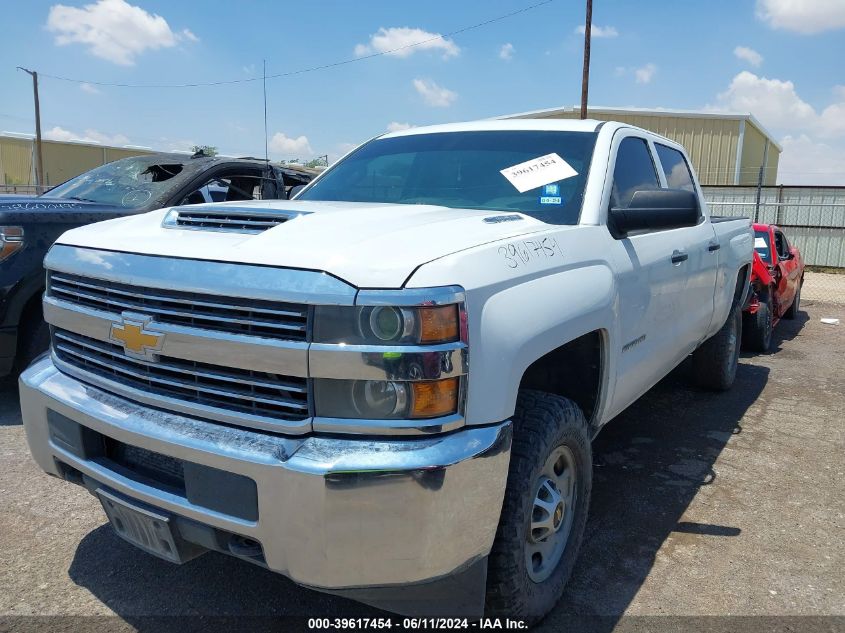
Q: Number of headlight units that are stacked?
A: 2